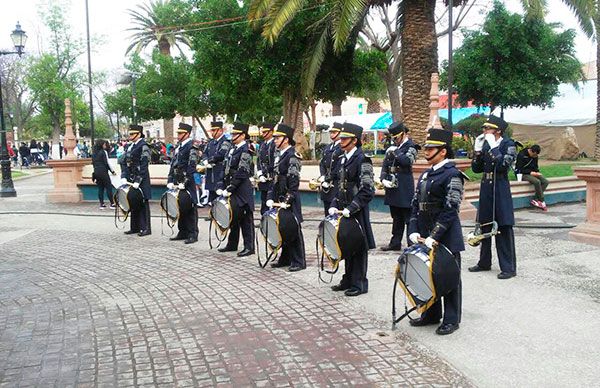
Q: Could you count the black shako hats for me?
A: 11